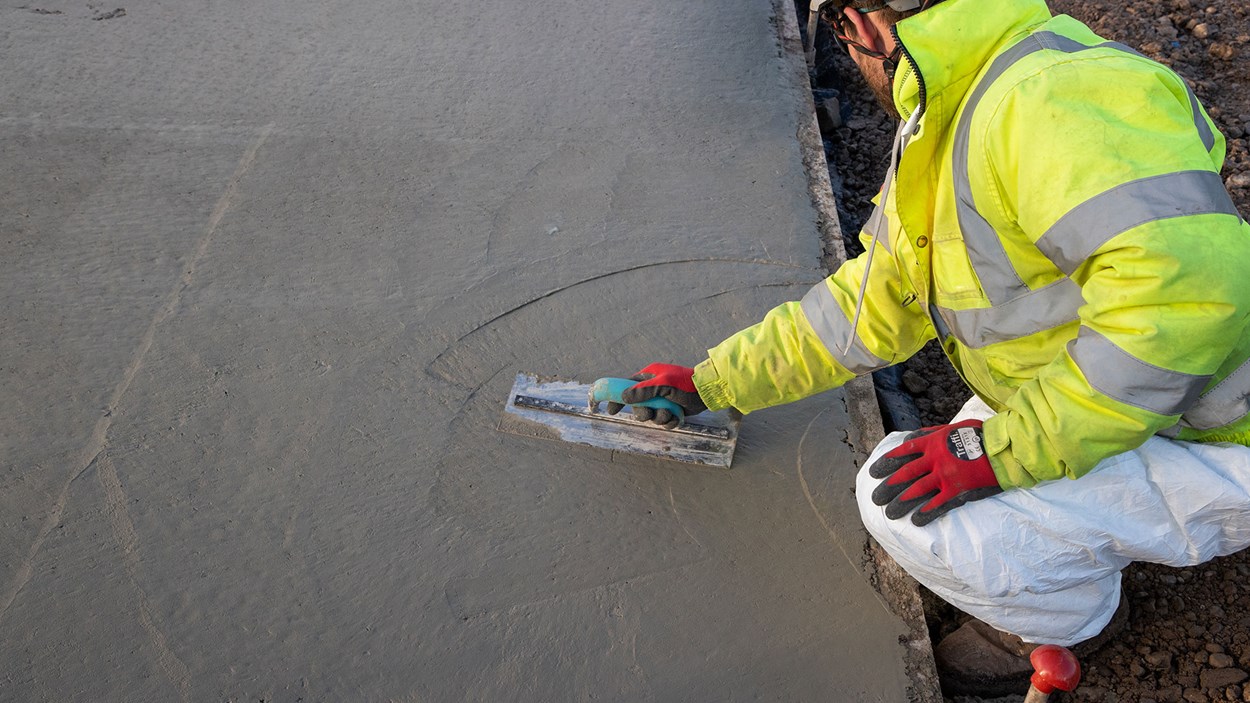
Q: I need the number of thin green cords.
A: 0